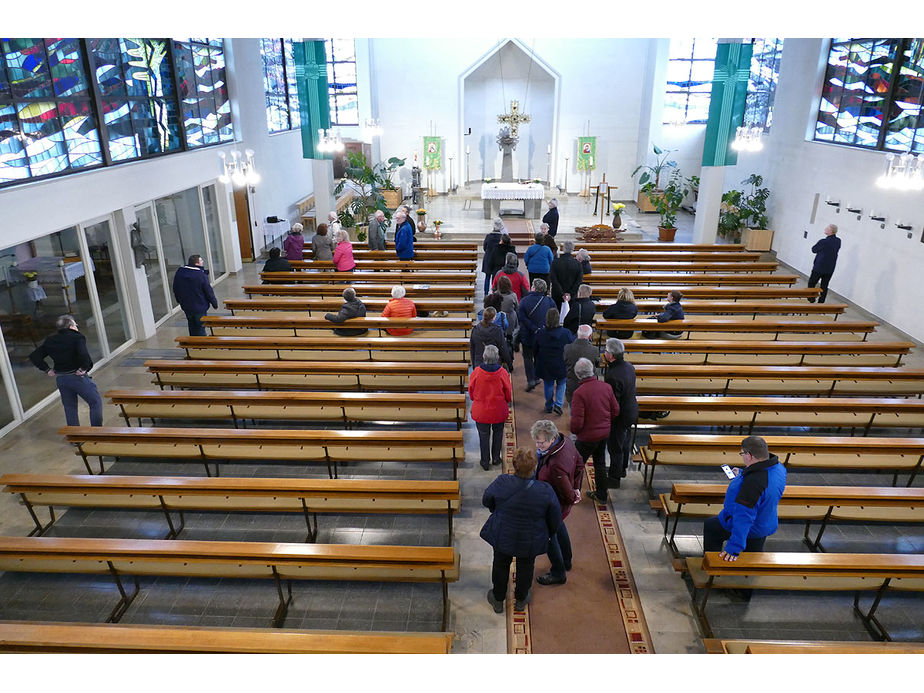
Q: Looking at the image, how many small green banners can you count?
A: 2